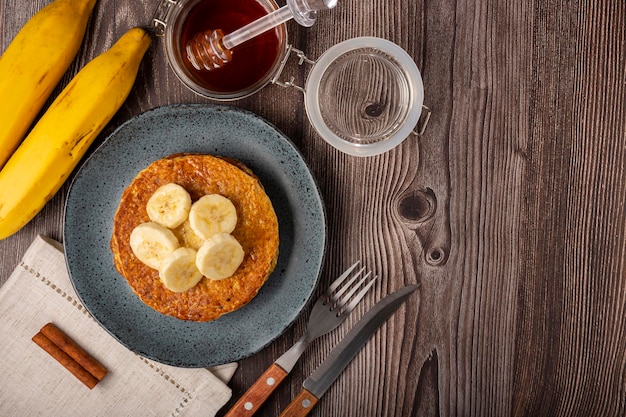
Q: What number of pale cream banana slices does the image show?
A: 5